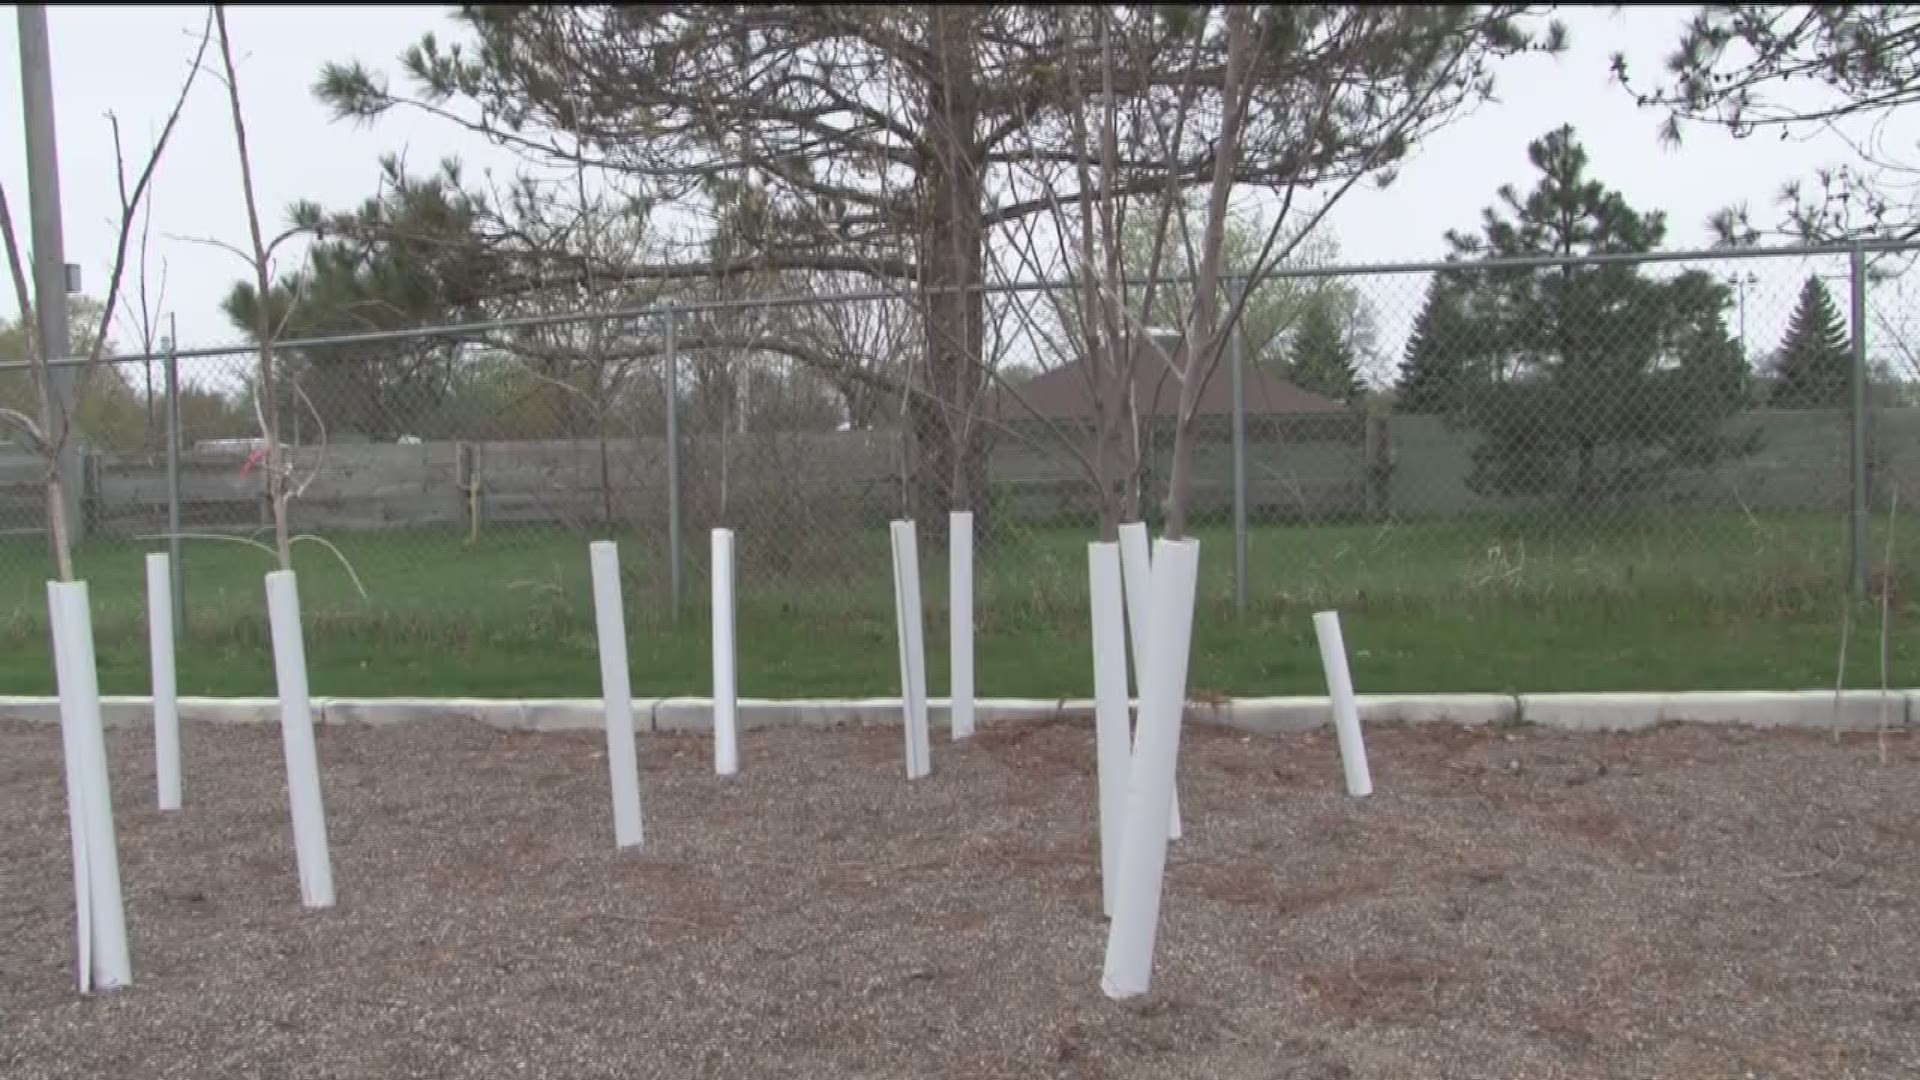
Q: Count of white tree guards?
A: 11